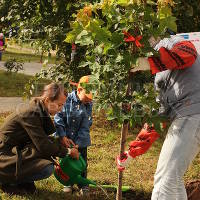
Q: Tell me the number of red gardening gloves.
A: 1